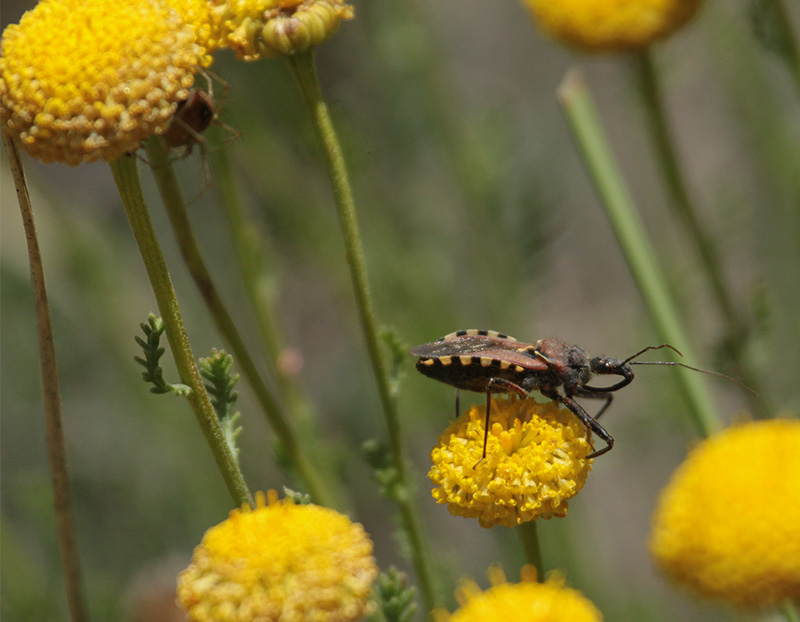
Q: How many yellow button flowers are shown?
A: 7